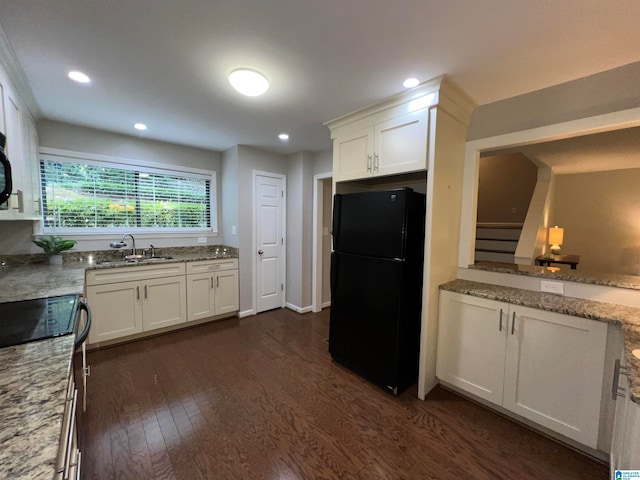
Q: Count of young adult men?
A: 0